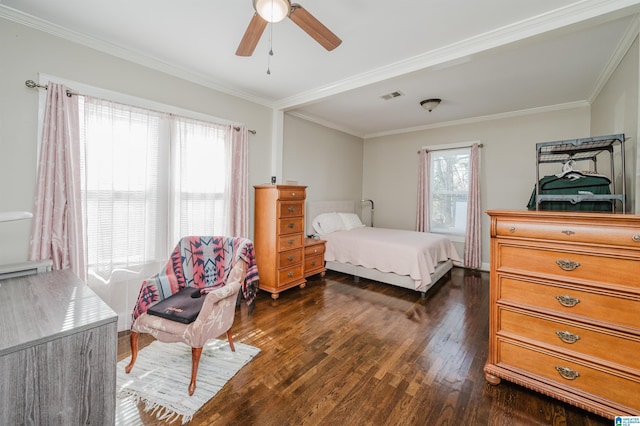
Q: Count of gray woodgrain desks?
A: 1